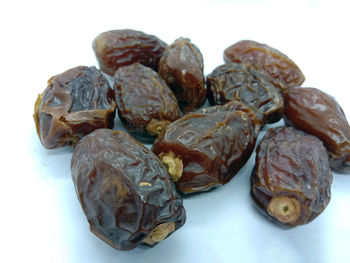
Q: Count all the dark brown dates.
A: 10